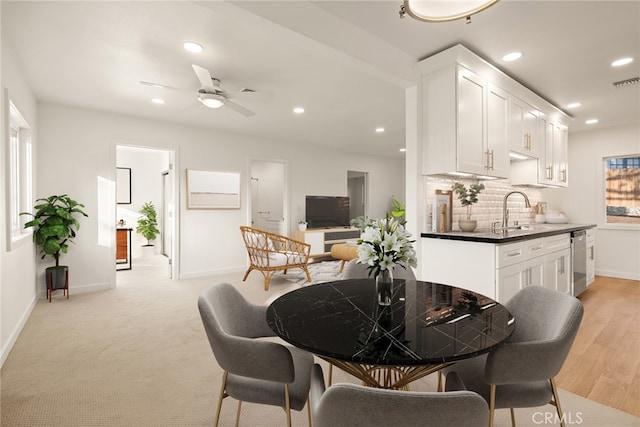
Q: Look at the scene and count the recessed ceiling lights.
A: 9